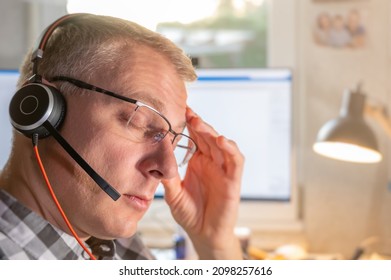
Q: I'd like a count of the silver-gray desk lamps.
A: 1